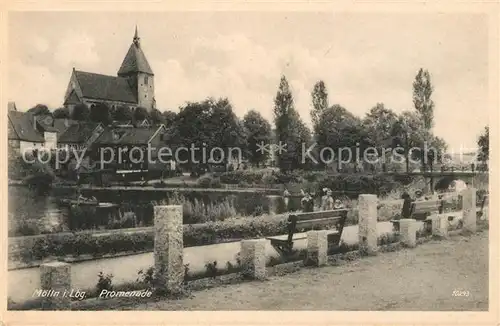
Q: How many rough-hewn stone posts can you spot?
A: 8